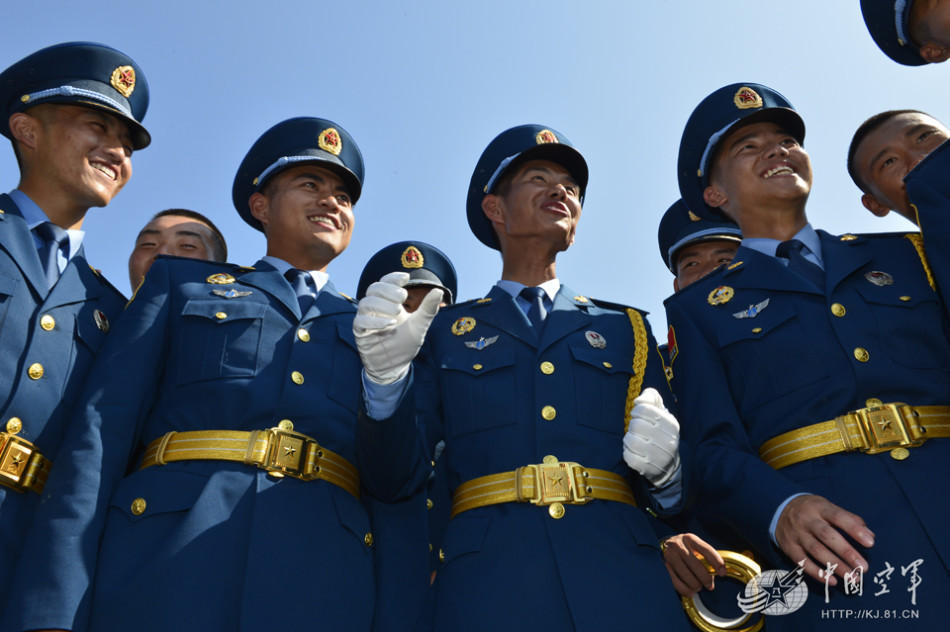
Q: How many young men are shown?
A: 9